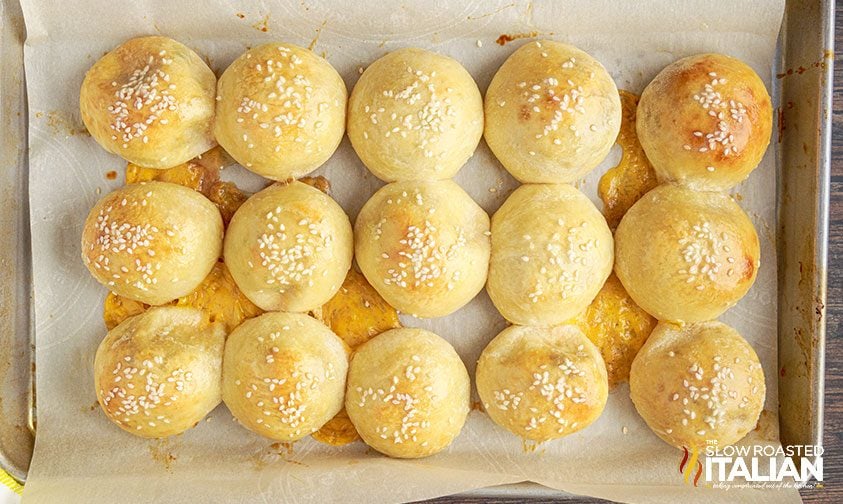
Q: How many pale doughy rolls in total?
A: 15